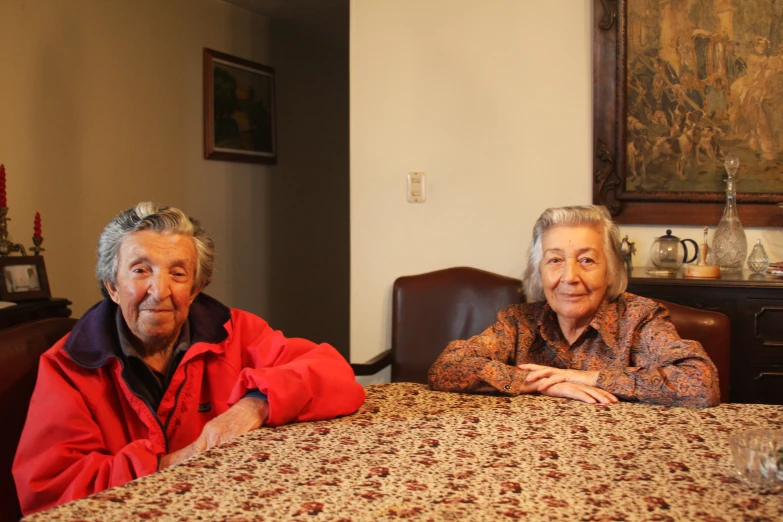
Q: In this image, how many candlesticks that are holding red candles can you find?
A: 2